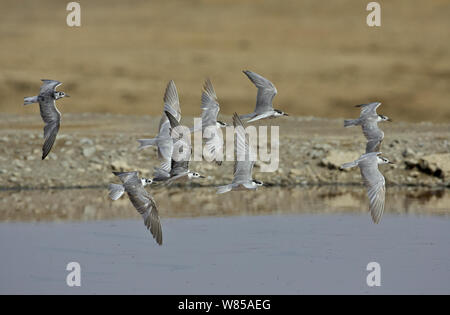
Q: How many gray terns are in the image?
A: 9